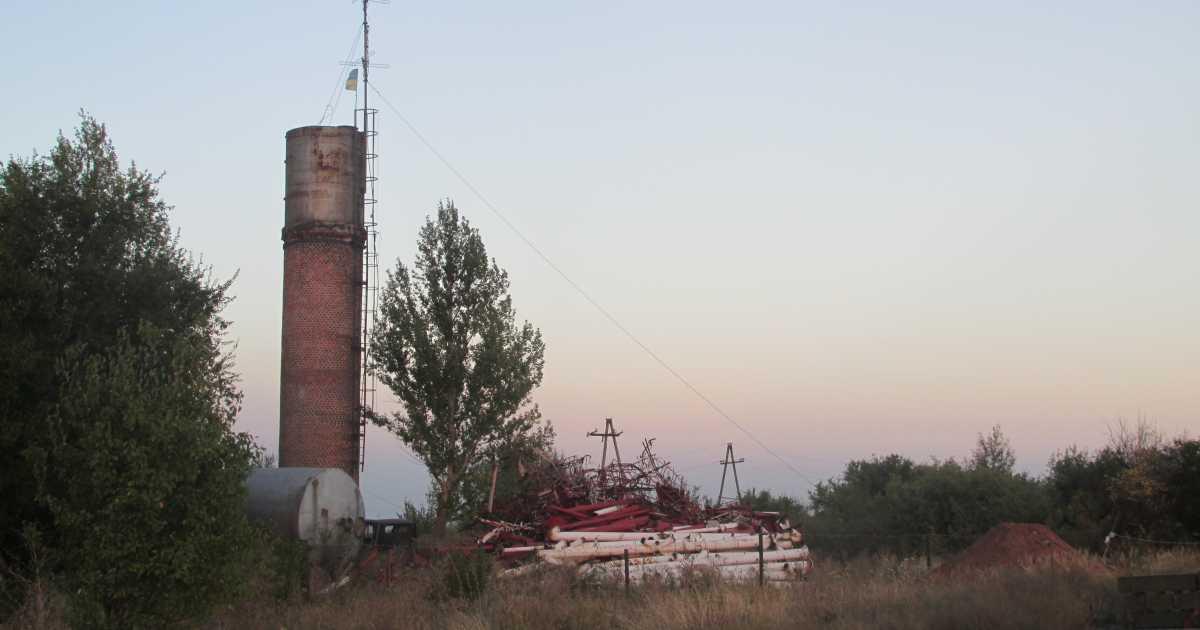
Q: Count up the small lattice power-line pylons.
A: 2